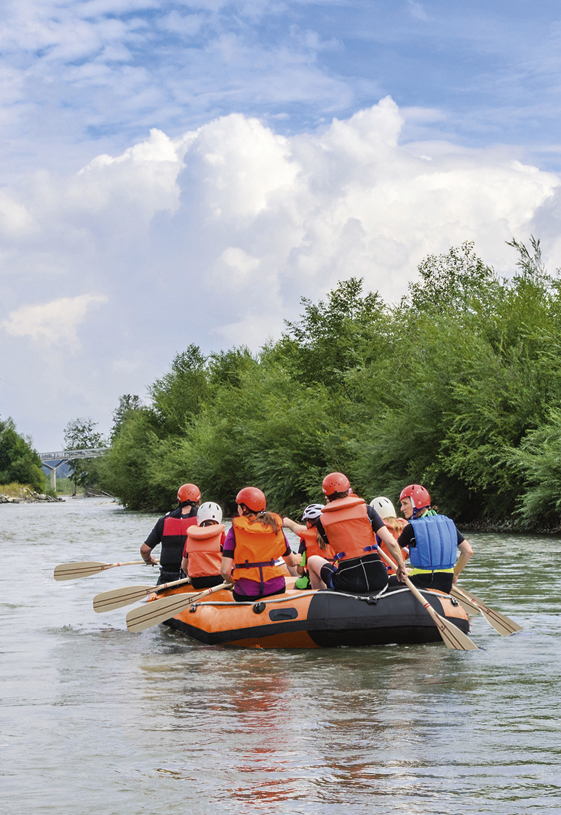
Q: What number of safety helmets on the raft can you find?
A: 7